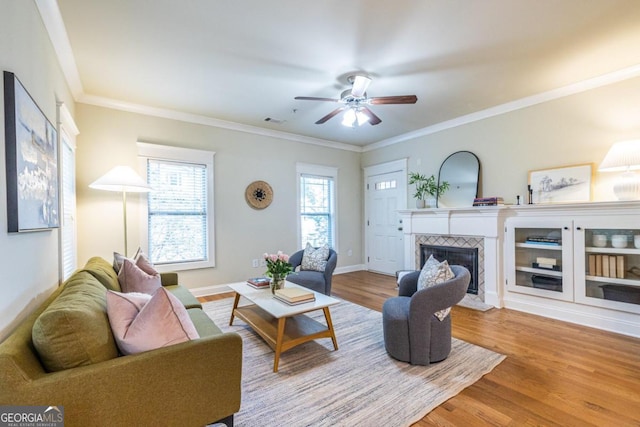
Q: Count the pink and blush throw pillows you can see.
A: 2